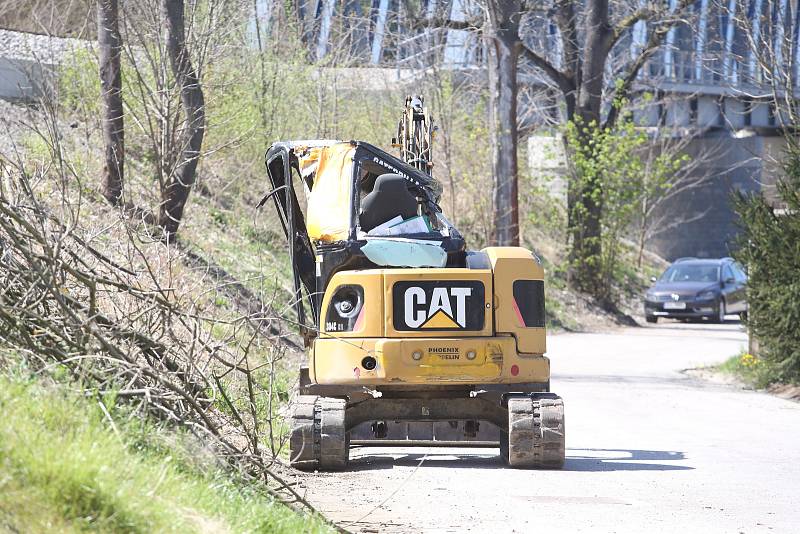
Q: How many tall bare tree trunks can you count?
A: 4